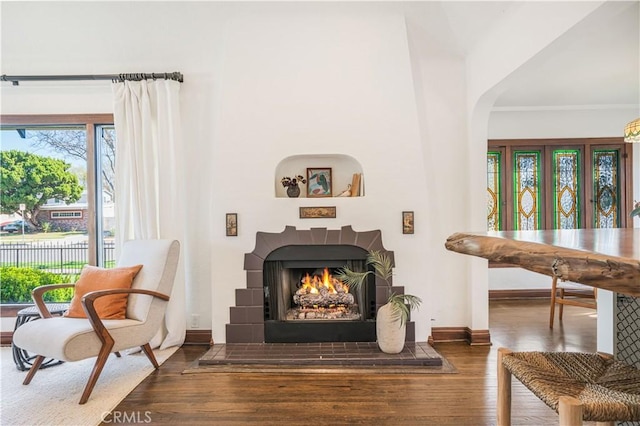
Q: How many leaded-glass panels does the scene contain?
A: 4